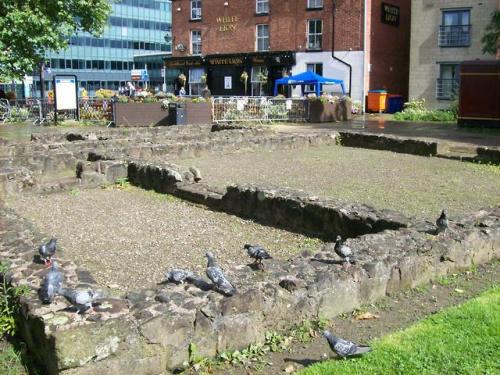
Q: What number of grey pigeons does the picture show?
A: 9